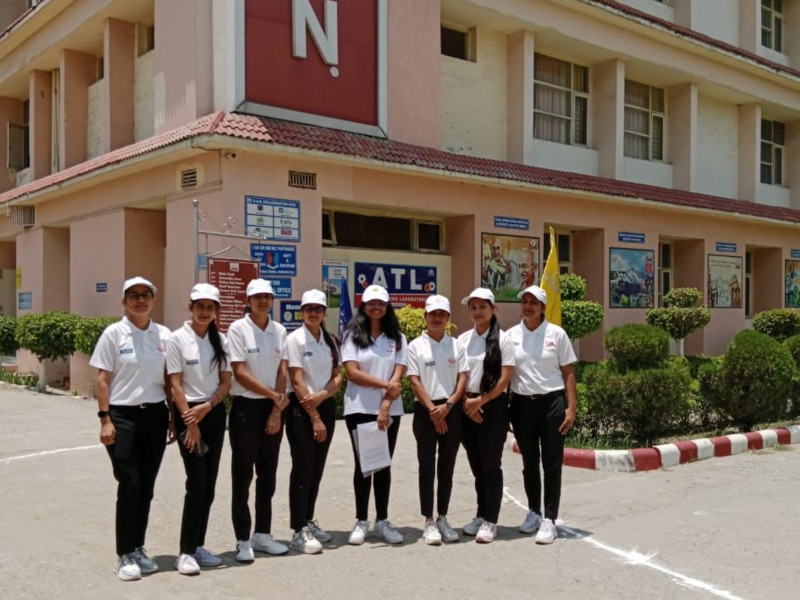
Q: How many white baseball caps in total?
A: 8